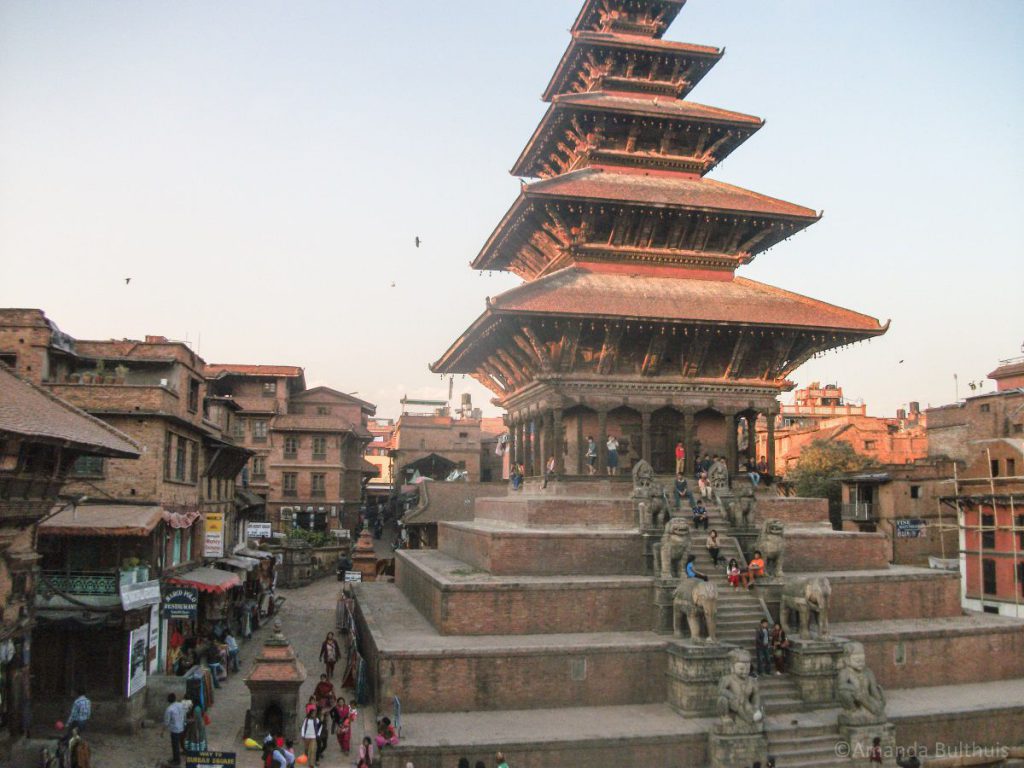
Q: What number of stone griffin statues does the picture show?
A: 2